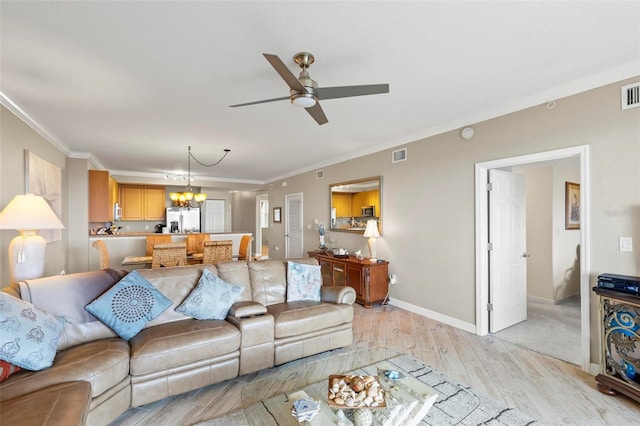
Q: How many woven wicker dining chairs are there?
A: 6